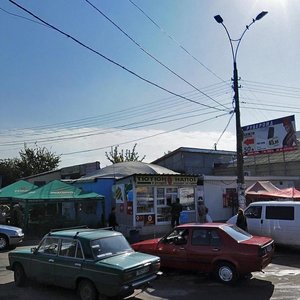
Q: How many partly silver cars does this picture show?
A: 1